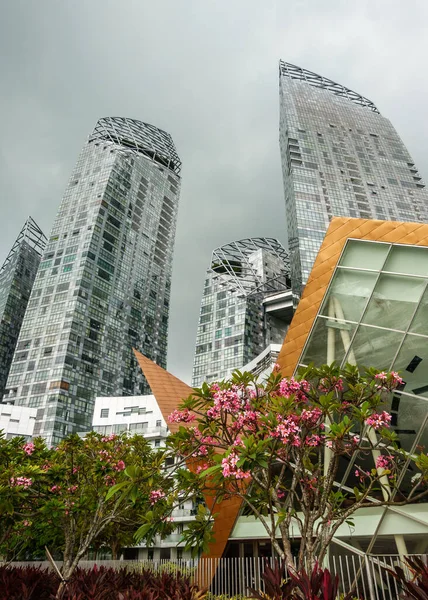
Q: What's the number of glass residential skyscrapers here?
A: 4